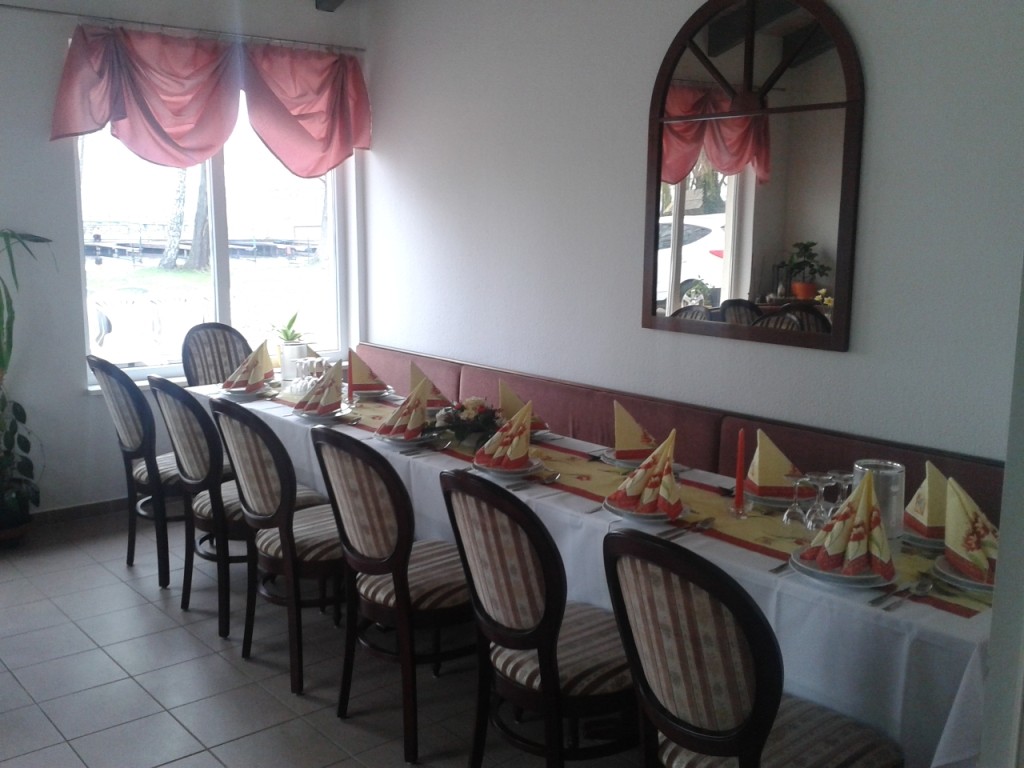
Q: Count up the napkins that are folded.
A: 14